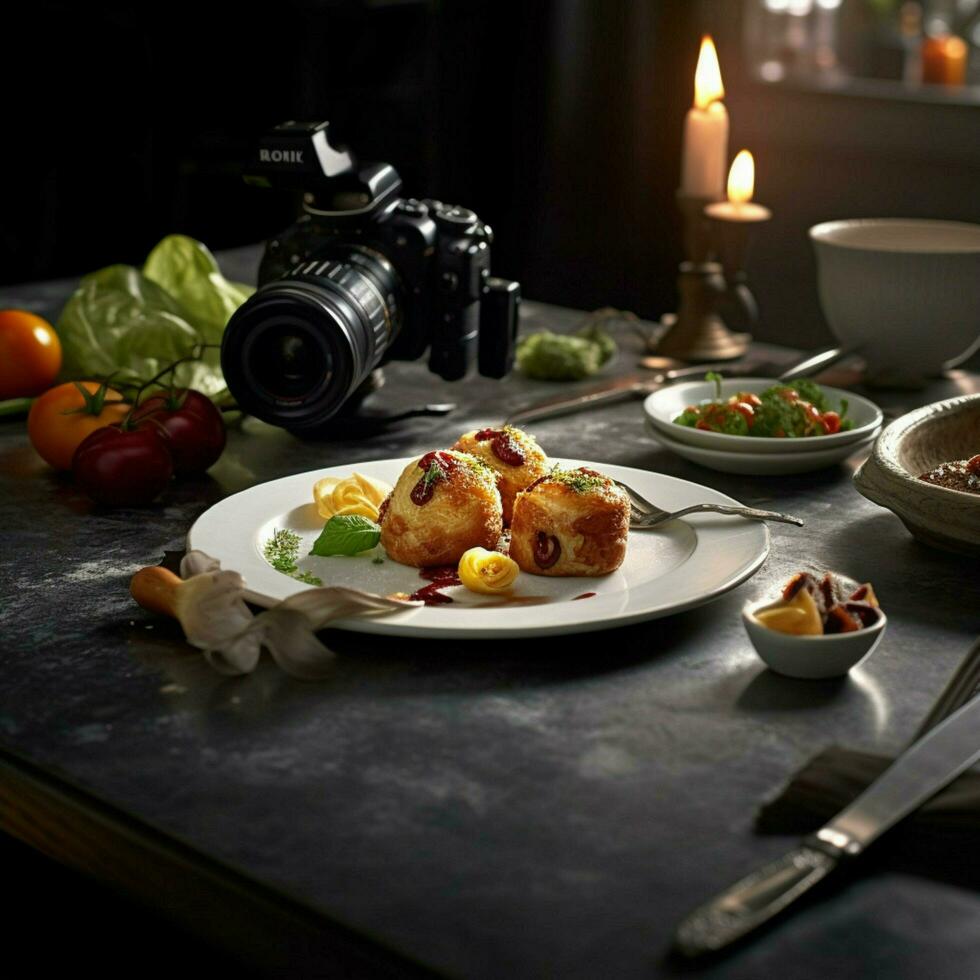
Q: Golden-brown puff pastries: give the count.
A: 3